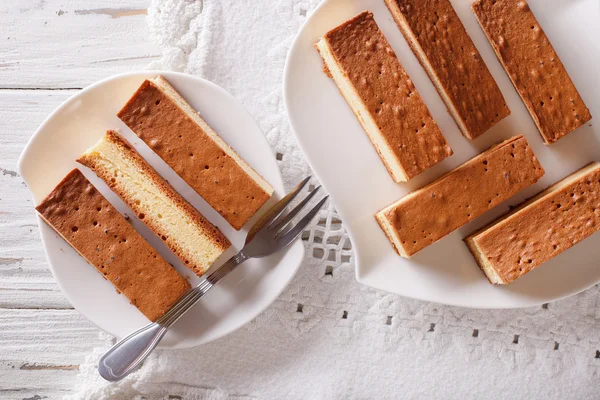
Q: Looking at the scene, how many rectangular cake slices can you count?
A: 8